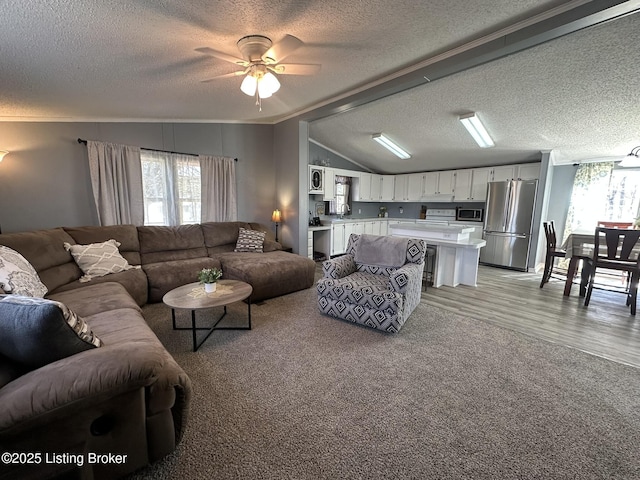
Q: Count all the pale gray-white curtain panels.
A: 2